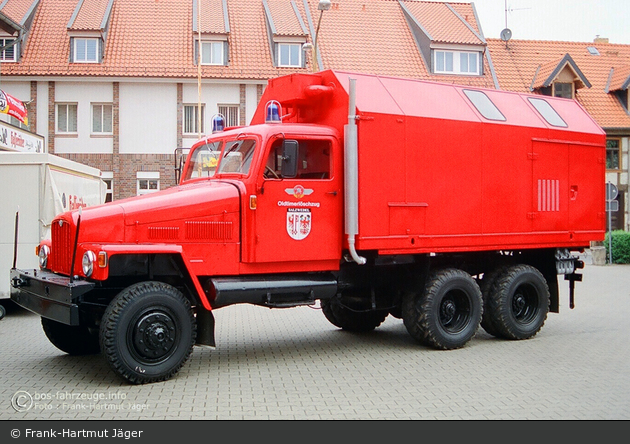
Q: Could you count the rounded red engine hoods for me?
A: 1